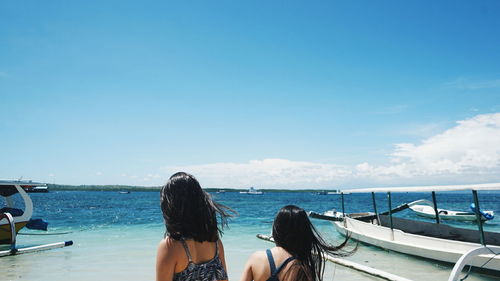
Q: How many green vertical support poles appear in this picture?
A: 5